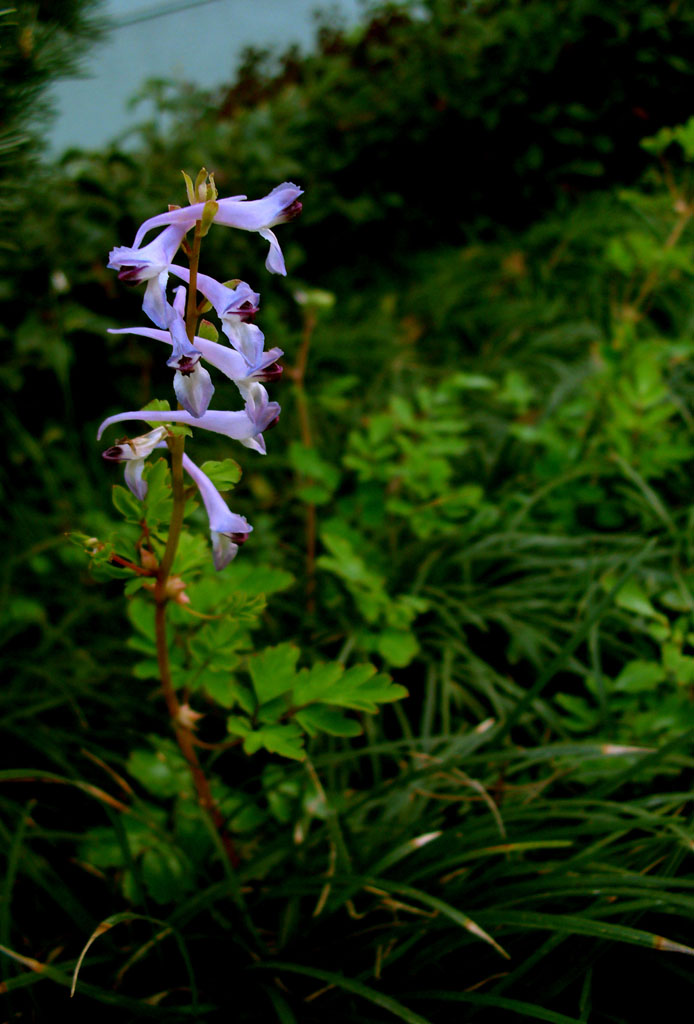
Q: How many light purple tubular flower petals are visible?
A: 8